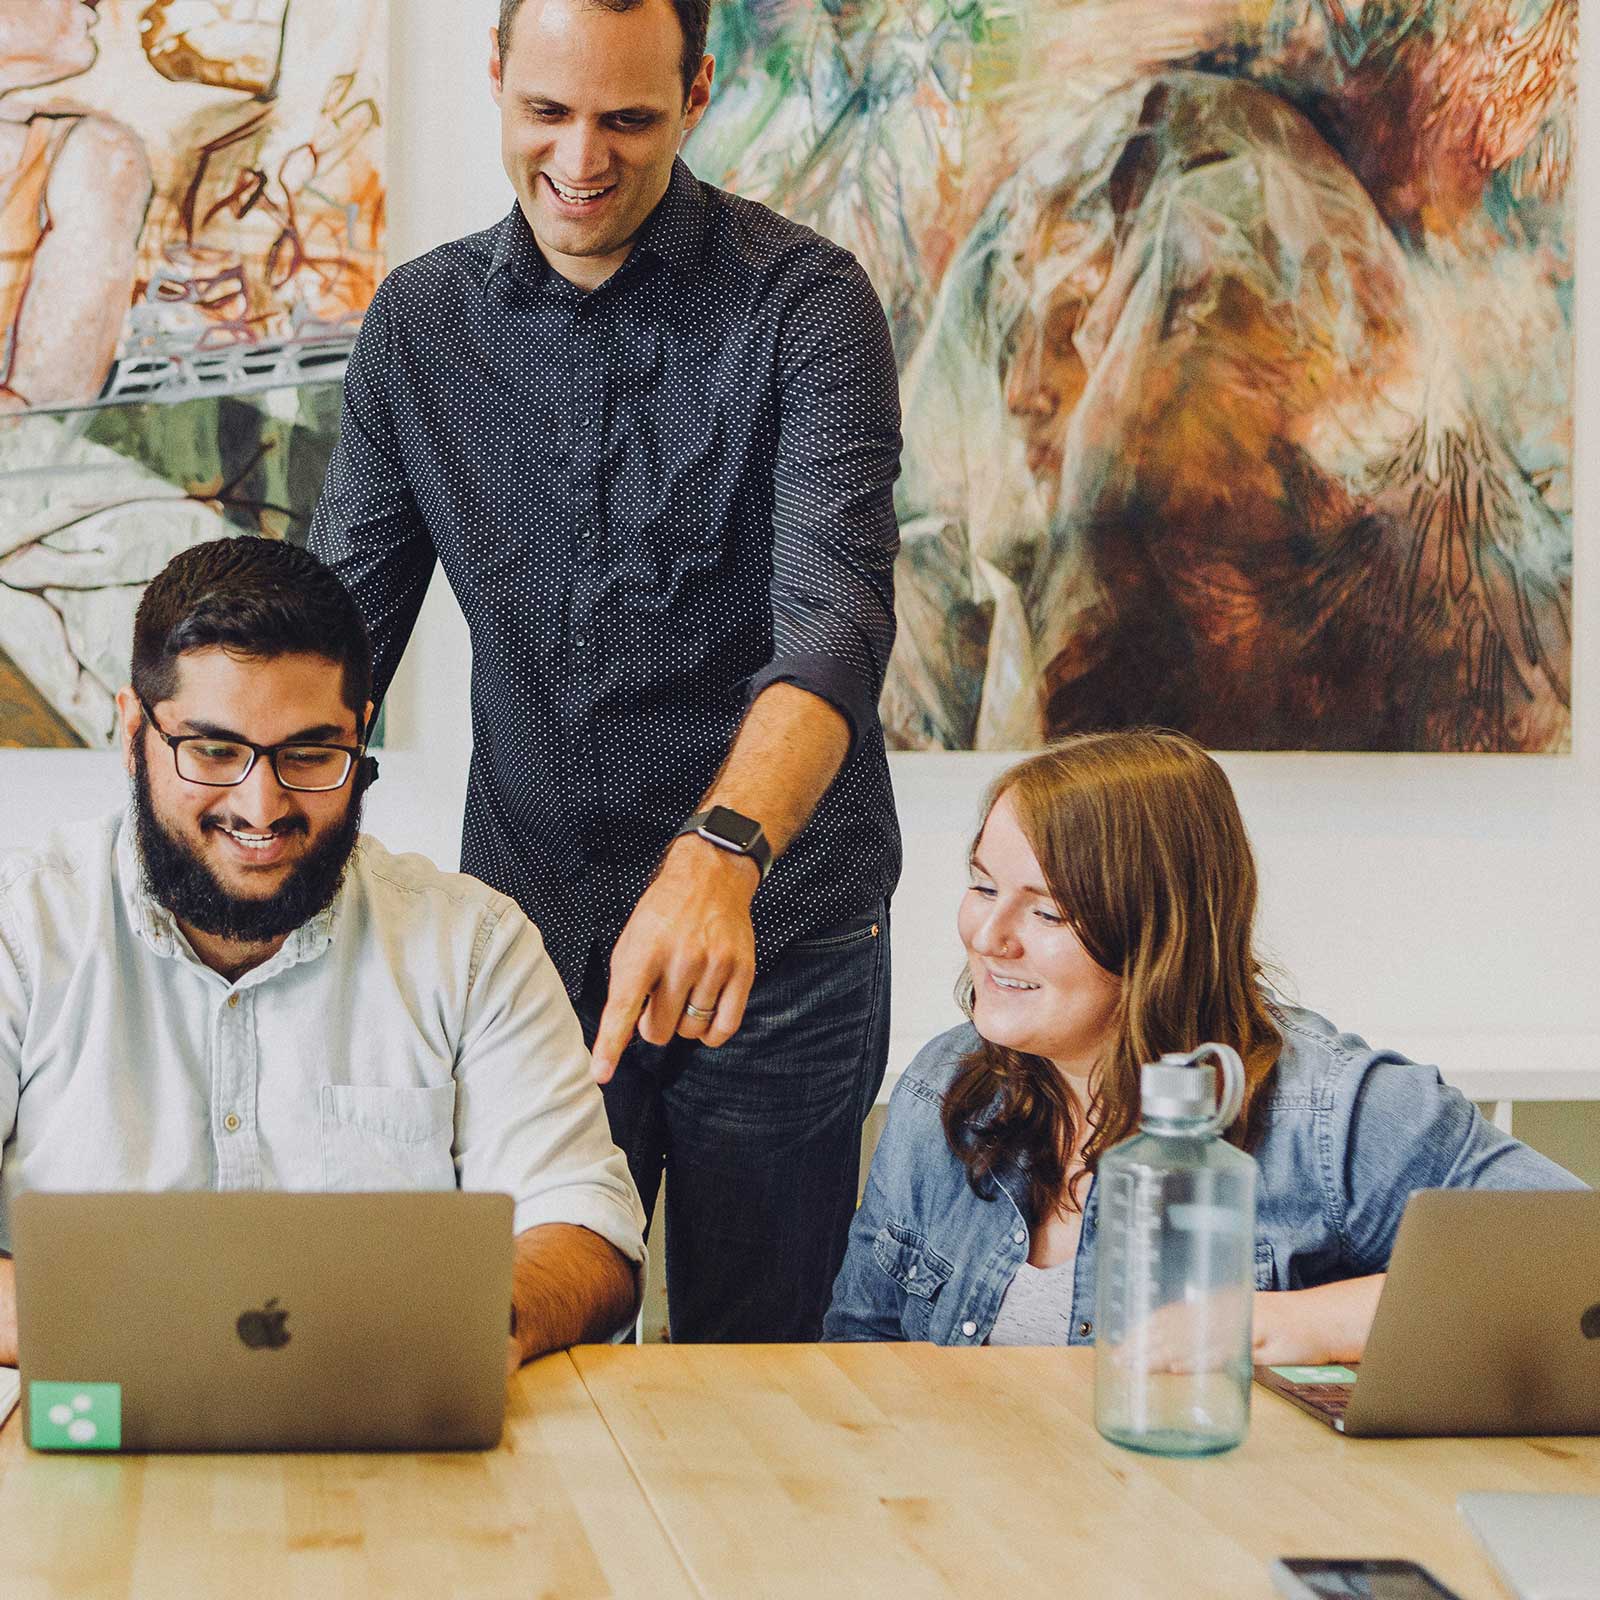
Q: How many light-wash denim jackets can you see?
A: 1